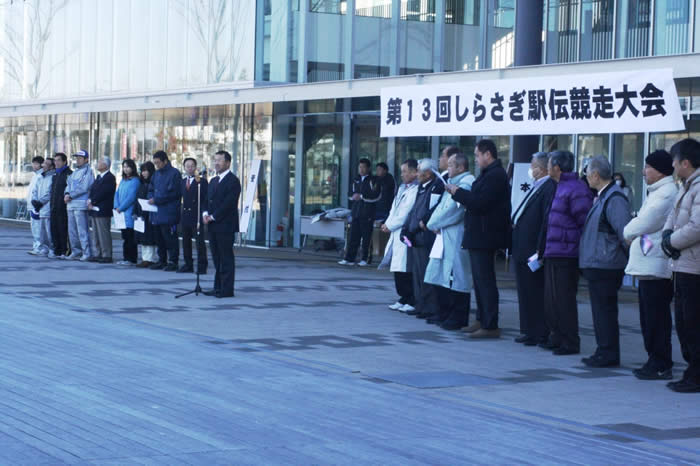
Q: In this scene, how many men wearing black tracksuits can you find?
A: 2